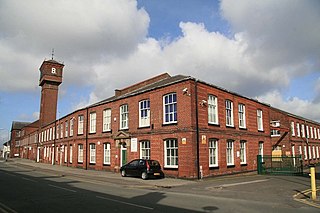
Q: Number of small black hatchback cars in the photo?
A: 1